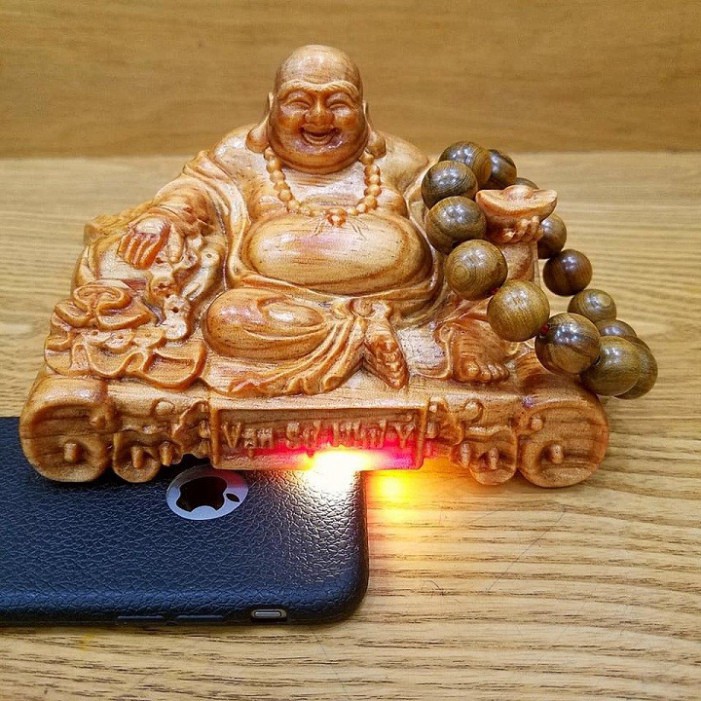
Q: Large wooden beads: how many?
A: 15